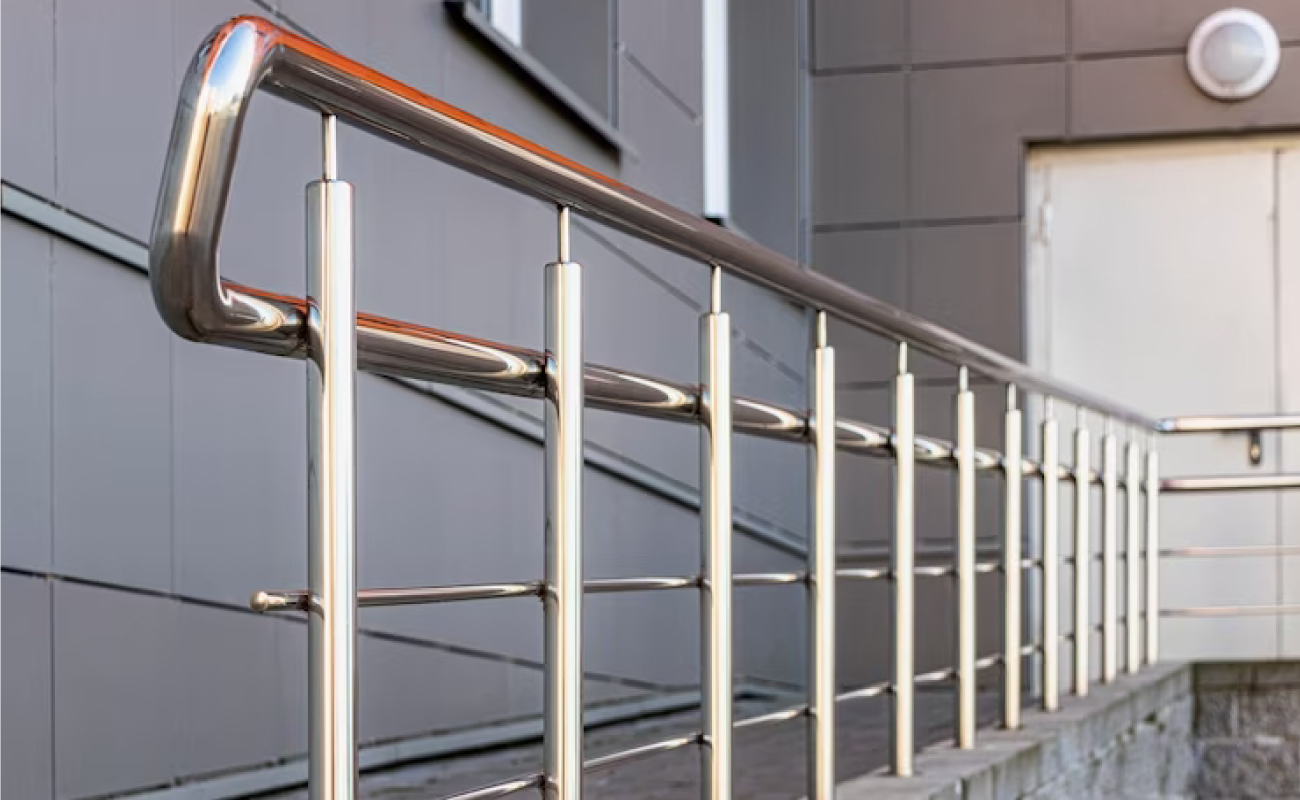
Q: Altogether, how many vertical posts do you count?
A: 12